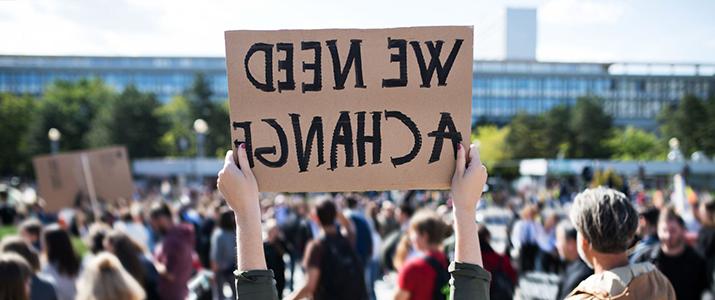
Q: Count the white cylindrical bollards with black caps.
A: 0